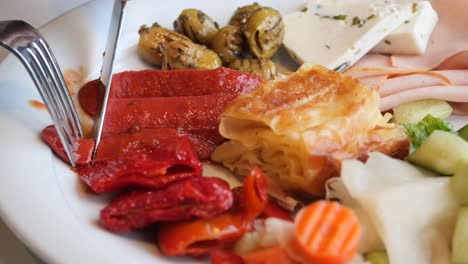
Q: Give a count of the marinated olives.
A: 7